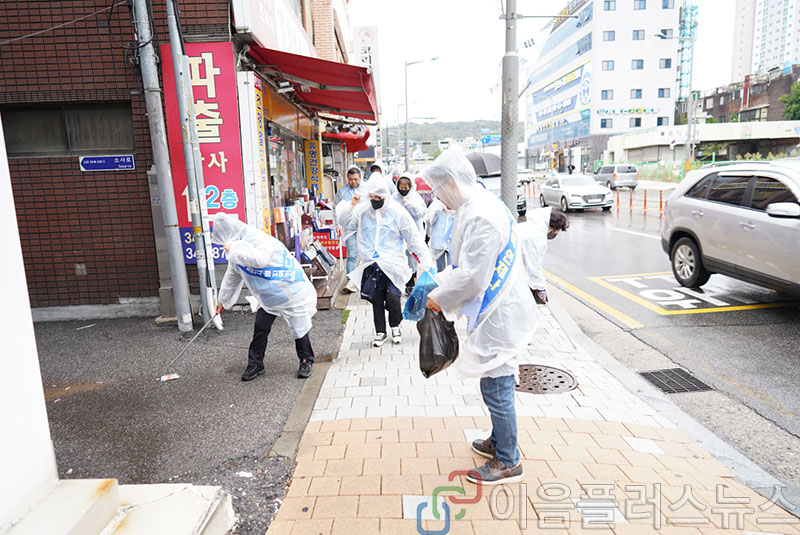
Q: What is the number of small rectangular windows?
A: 15